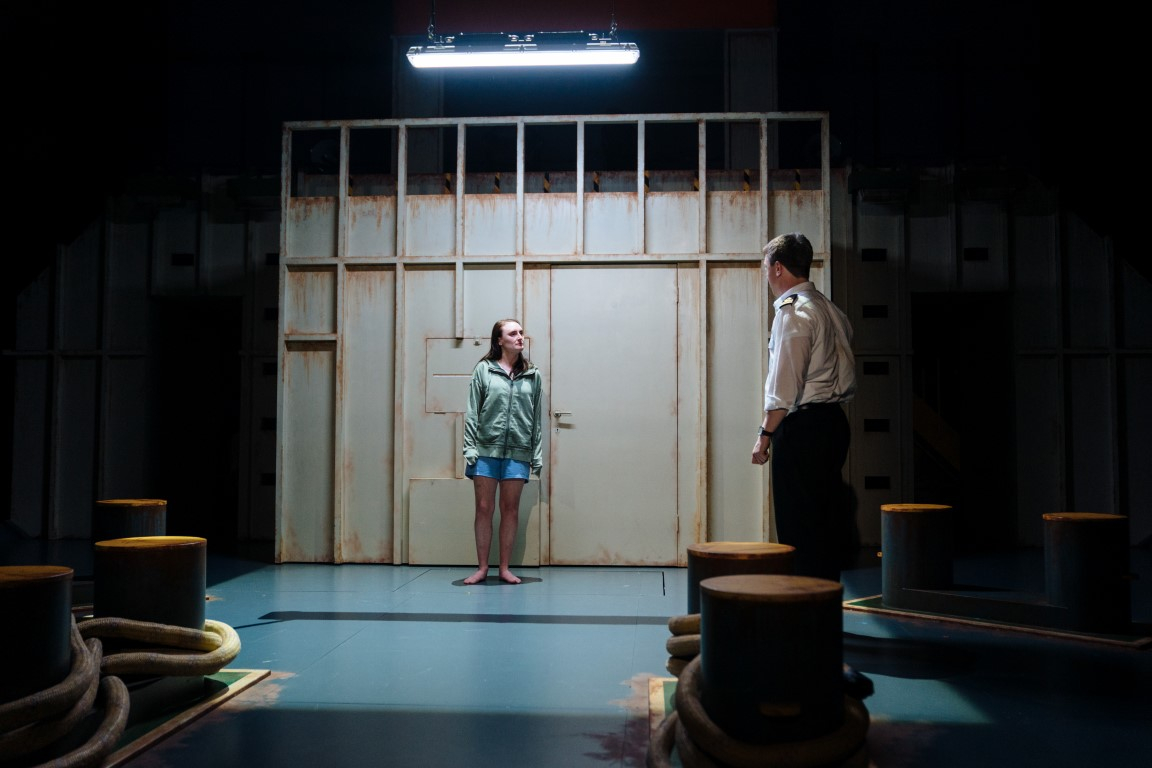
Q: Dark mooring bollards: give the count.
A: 7